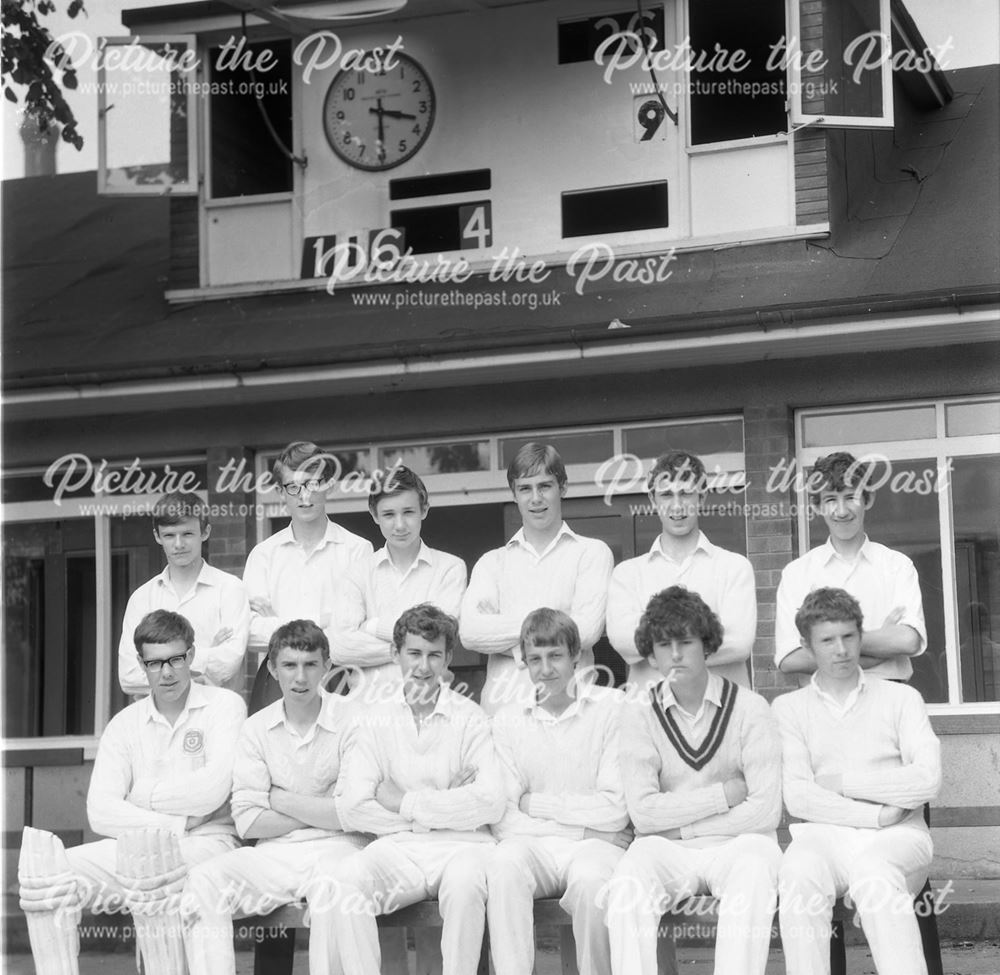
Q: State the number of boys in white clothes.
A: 12